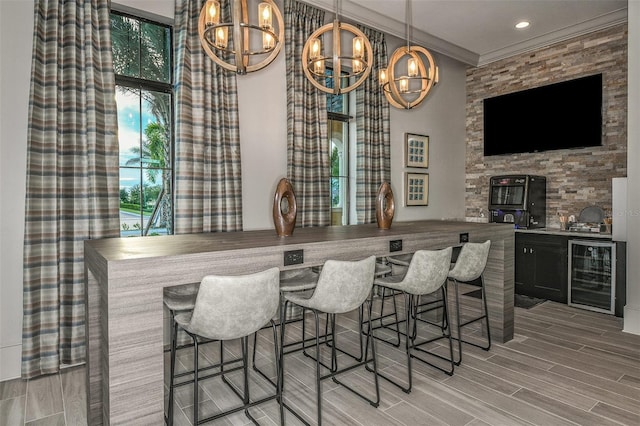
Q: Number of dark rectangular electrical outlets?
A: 3